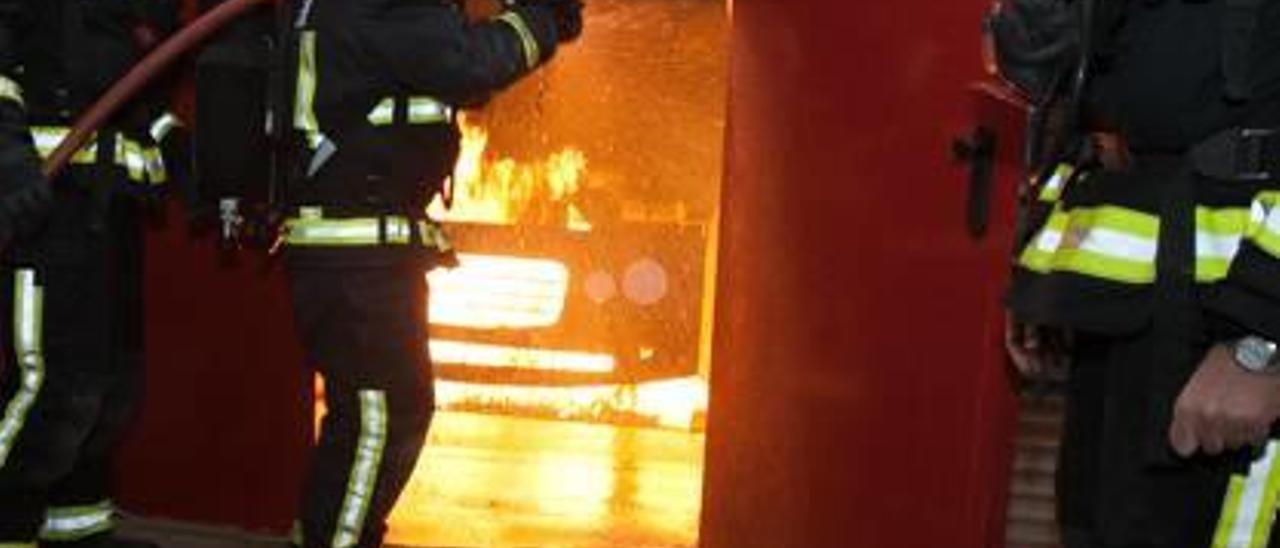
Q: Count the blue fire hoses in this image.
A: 0